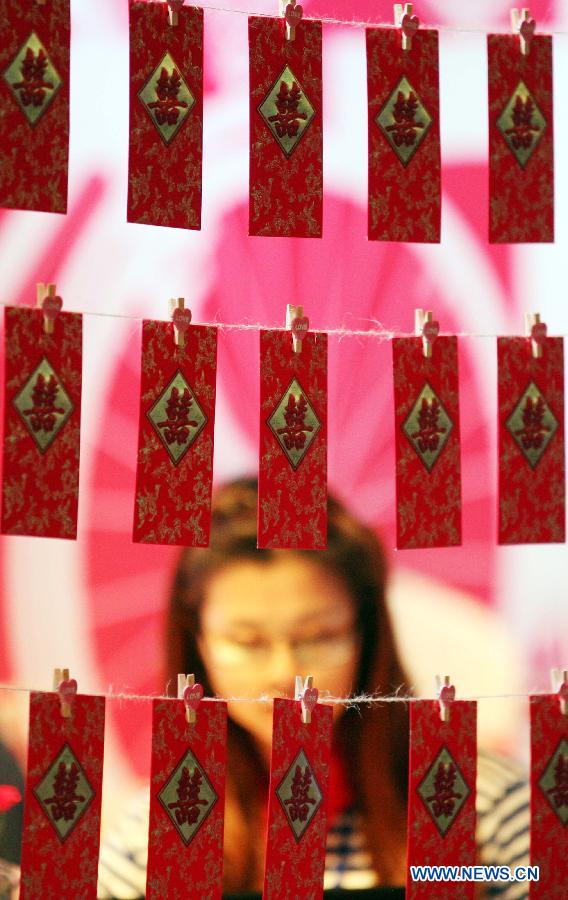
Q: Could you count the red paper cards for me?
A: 15